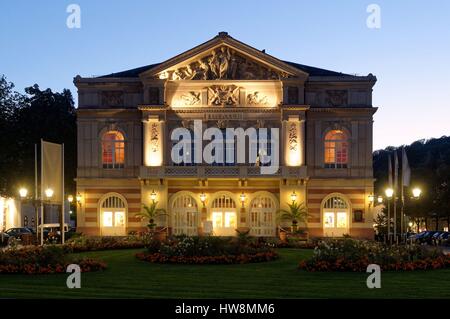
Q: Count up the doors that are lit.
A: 3